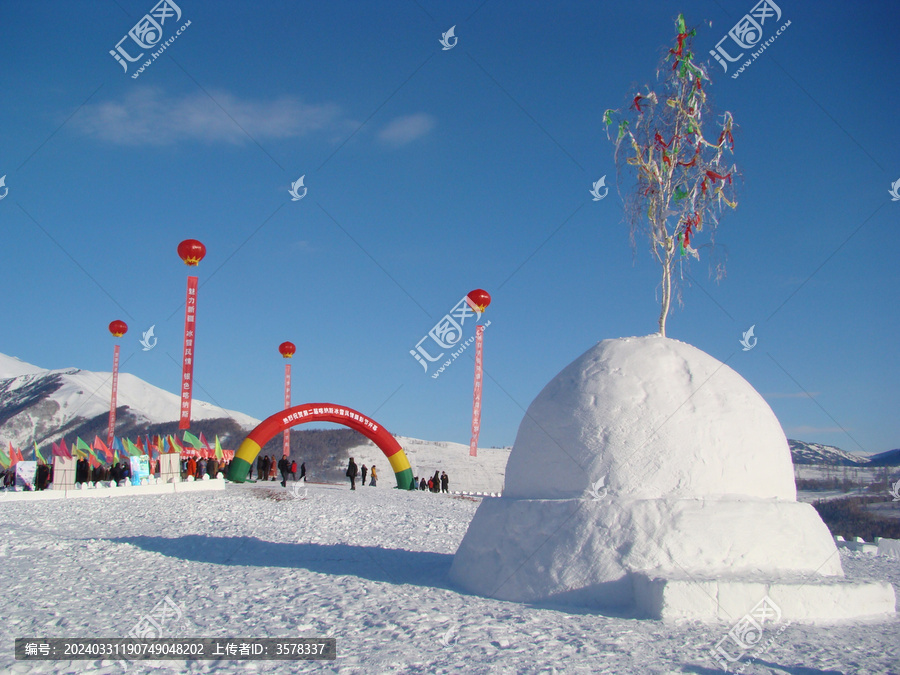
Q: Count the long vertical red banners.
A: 4